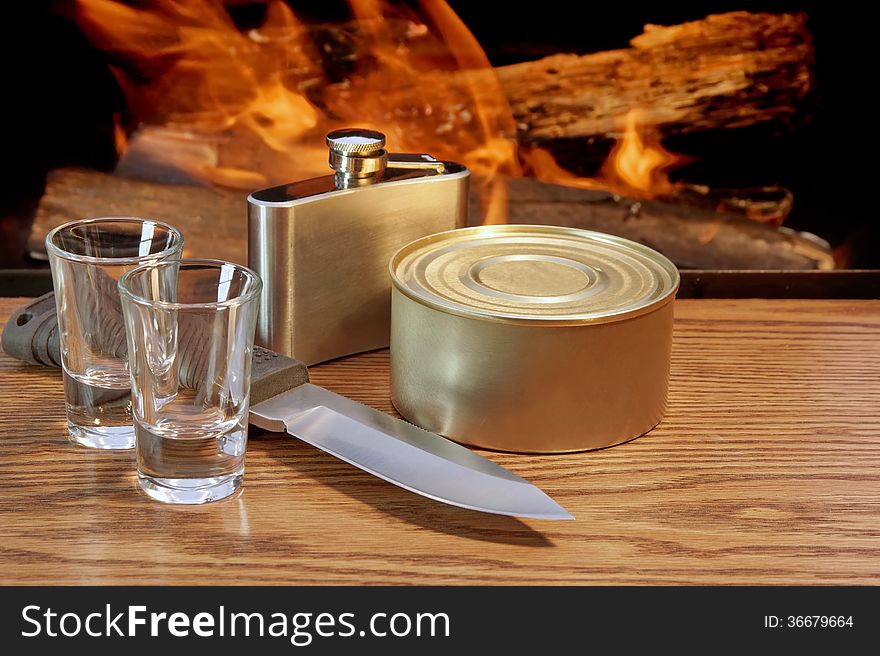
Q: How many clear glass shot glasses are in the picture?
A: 2